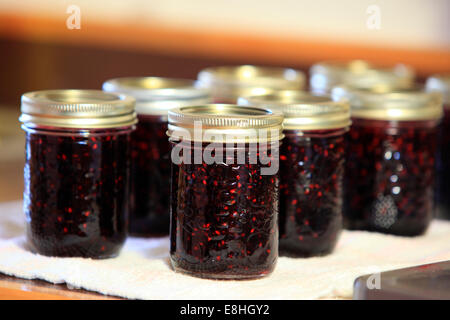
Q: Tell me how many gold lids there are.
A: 8